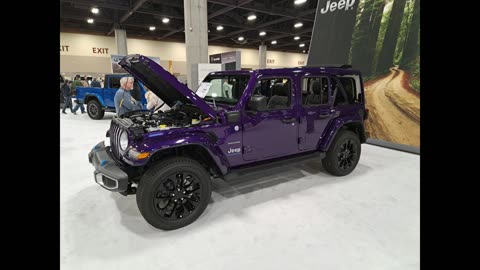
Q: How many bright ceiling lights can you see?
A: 13